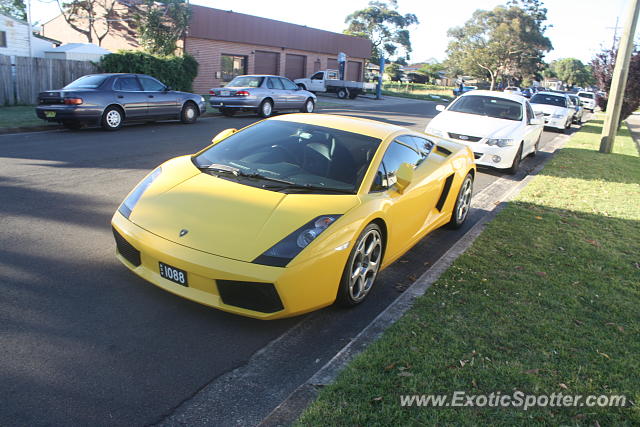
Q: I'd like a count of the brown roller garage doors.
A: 4